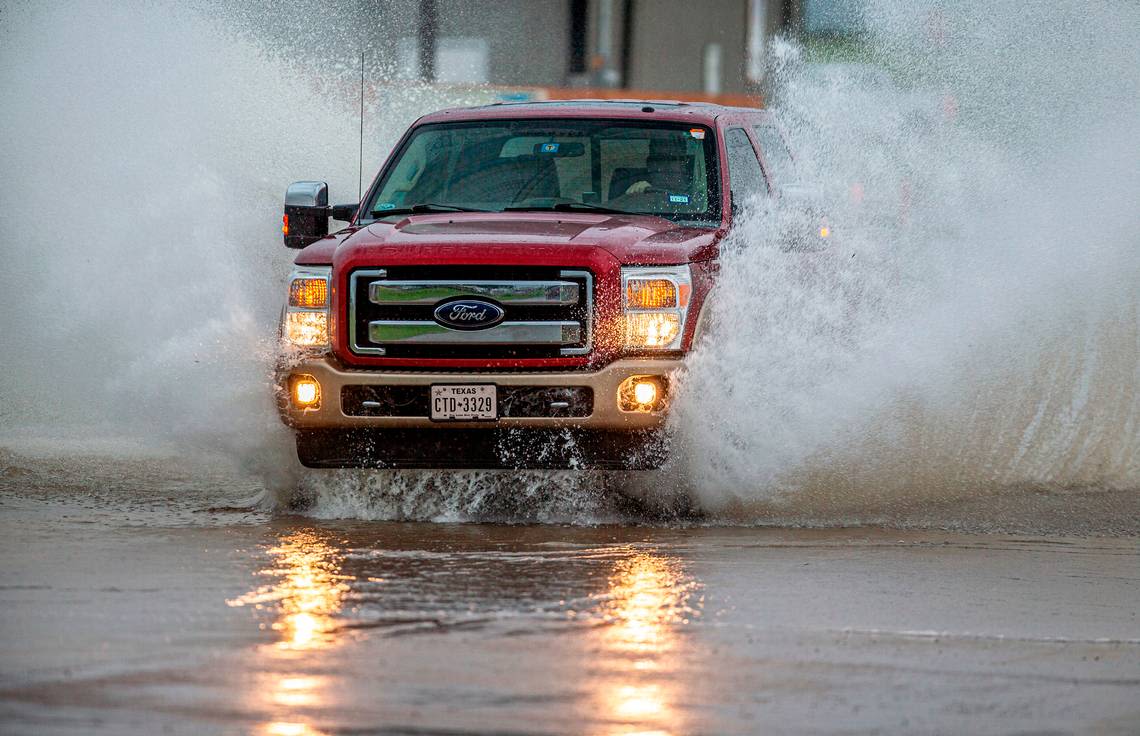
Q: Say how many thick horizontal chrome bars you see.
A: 2